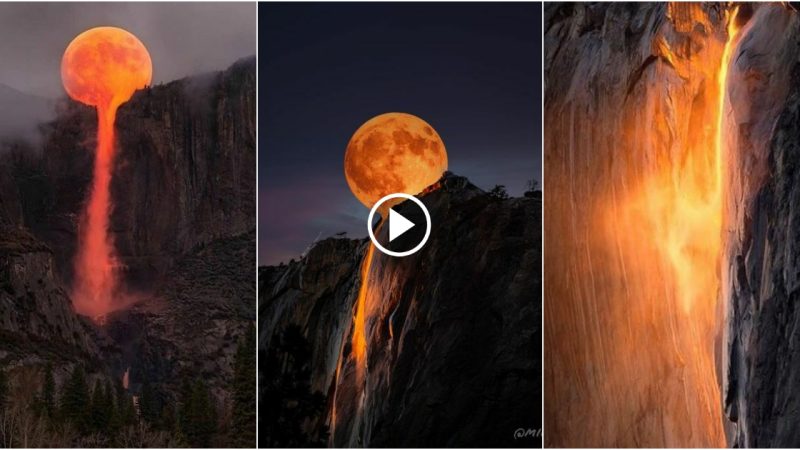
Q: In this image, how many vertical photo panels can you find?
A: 3